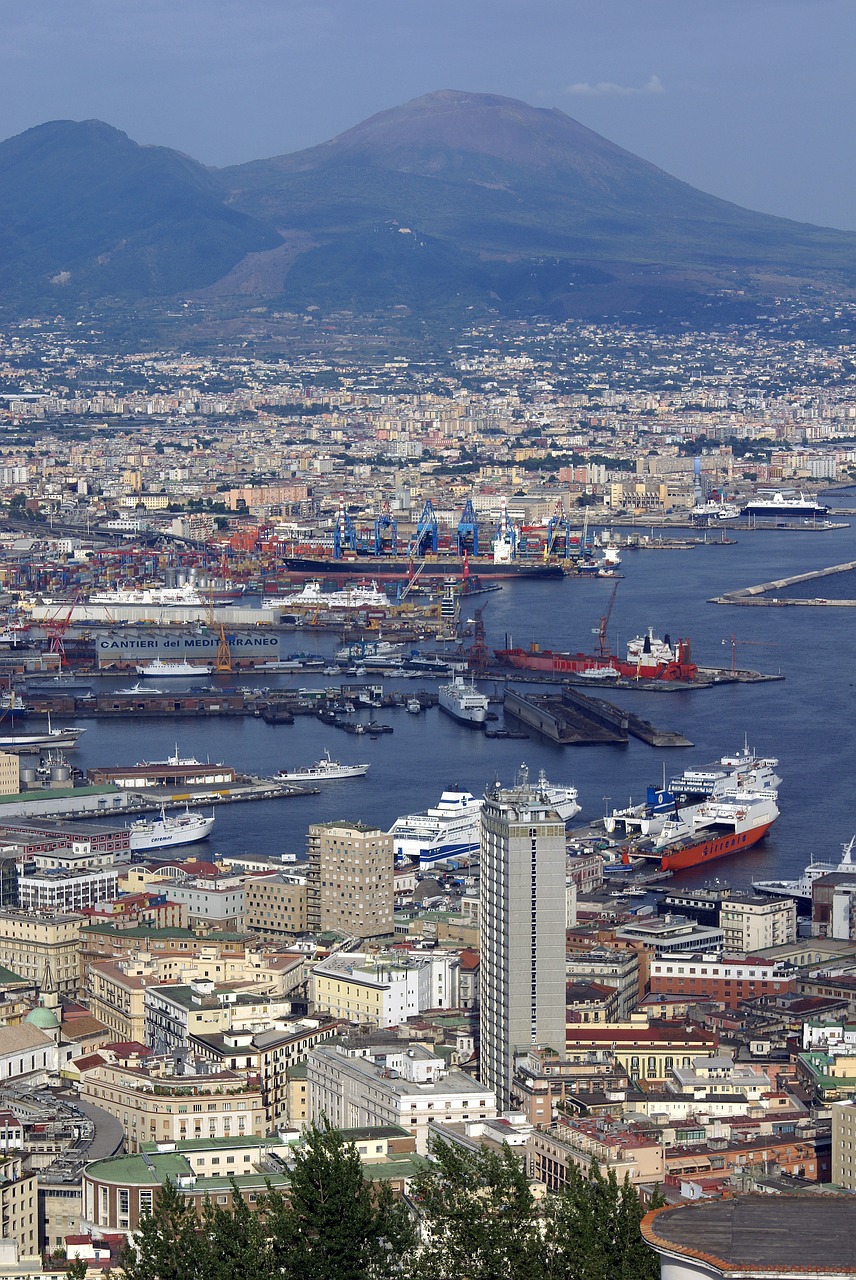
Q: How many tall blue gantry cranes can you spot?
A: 6